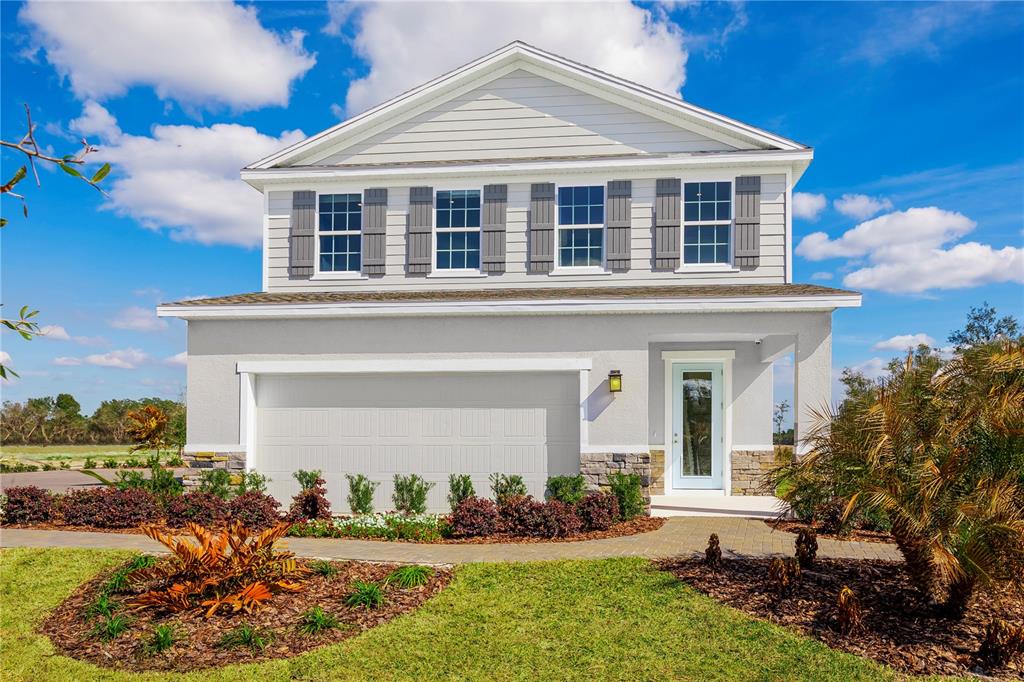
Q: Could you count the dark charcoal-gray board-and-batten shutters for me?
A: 8